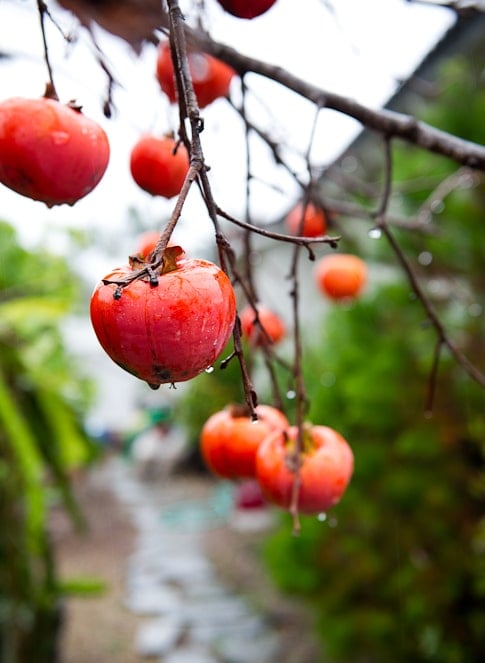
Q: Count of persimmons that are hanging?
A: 11